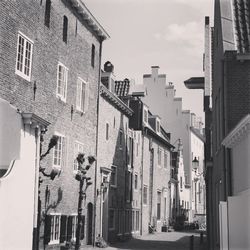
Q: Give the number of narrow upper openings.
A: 3